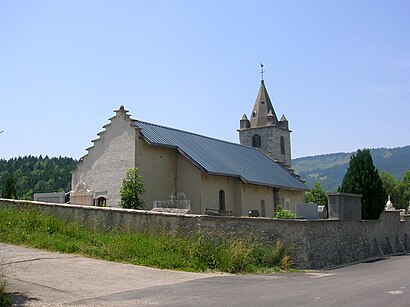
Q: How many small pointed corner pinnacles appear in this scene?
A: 3